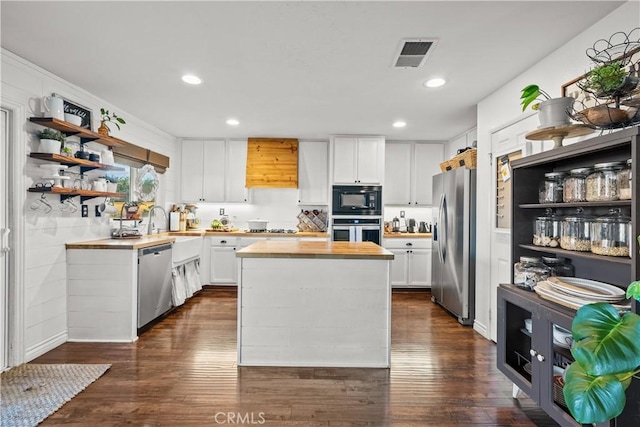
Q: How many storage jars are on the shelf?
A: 9